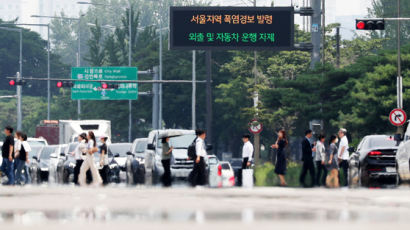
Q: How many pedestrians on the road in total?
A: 14